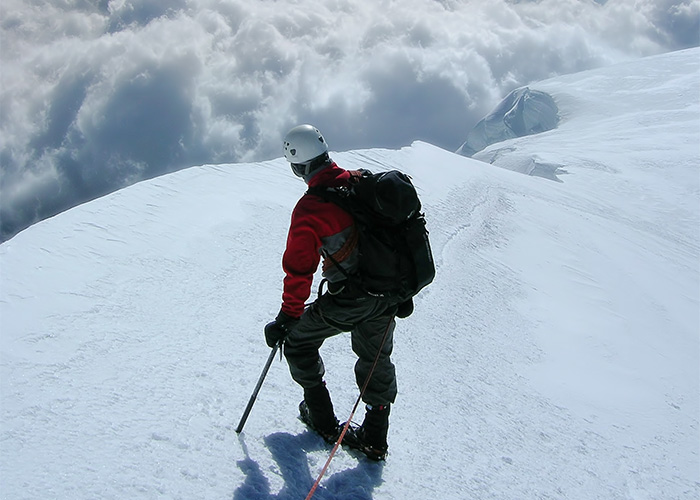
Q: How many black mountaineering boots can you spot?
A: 2